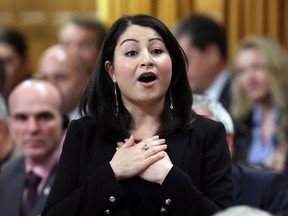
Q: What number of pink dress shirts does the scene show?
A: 1